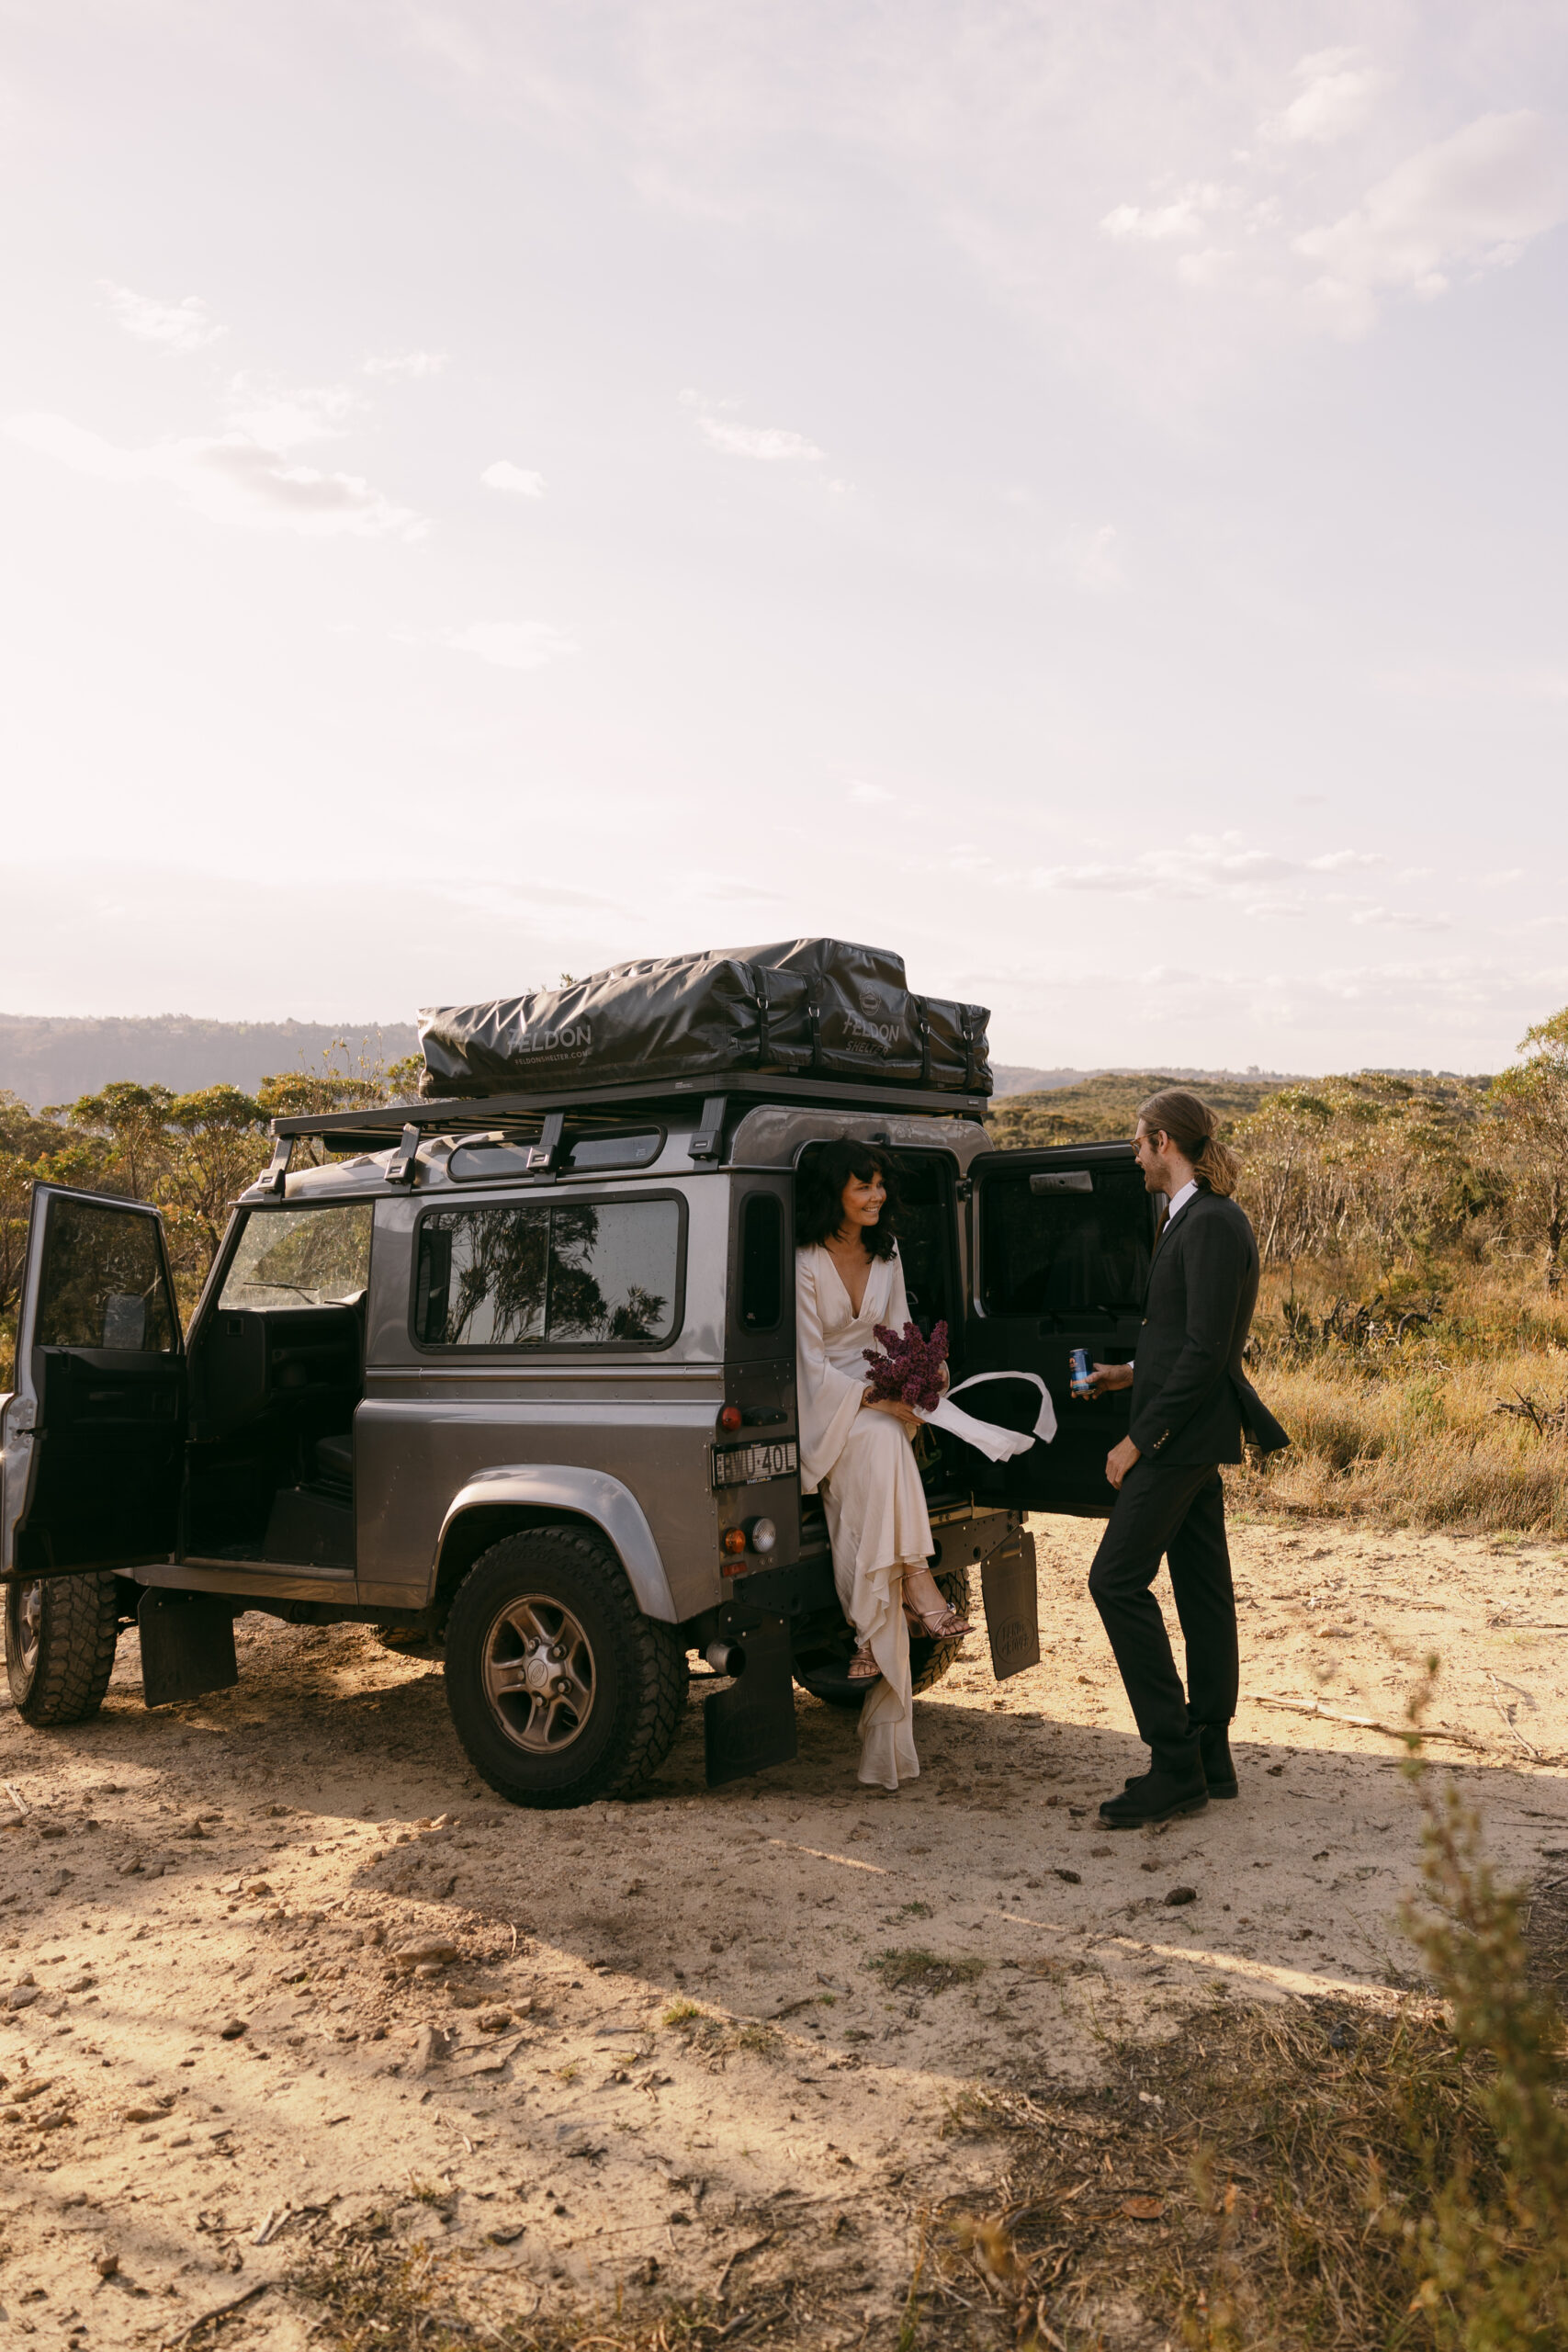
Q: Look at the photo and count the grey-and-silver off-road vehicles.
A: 1